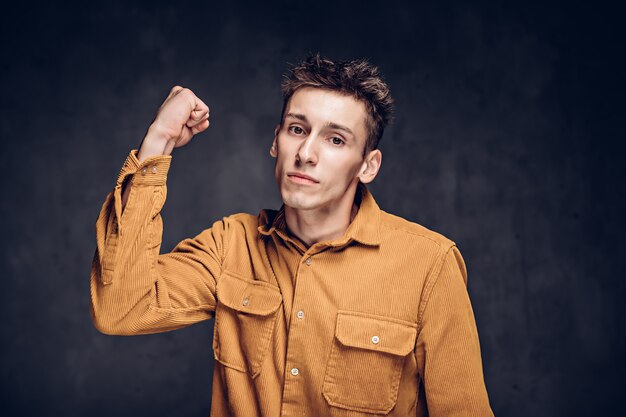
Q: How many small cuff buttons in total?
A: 2